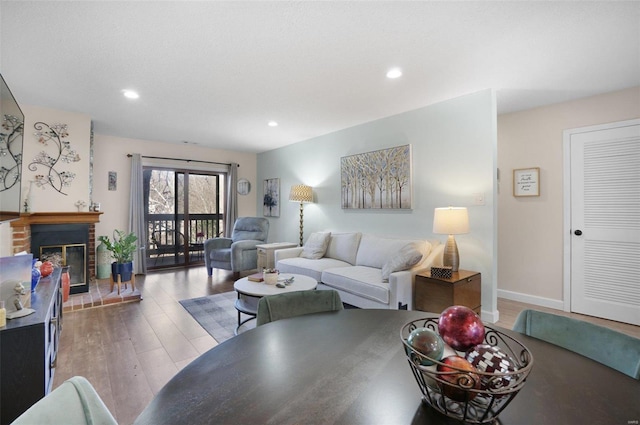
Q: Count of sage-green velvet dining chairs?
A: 3